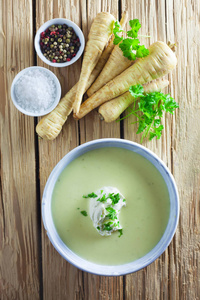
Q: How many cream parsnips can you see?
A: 5